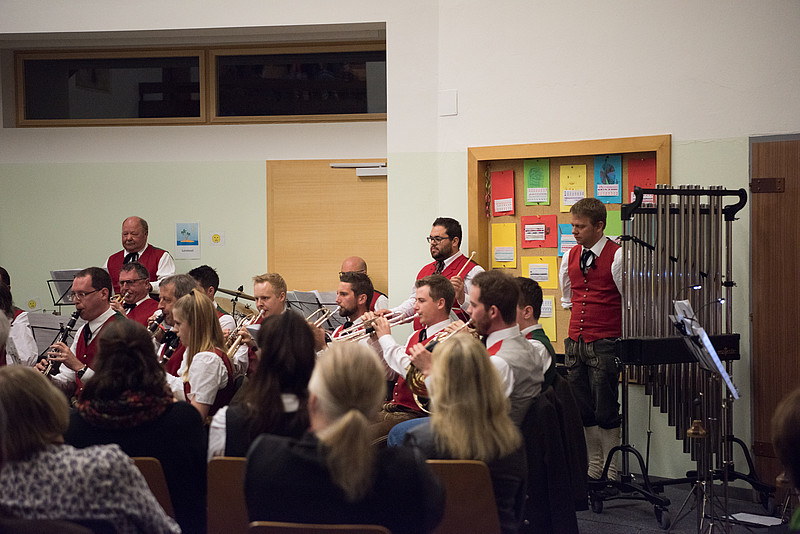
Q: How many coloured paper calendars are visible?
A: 11